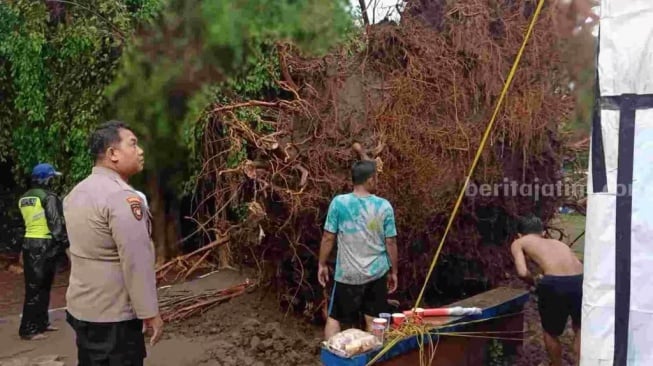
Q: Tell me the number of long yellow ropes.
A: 1